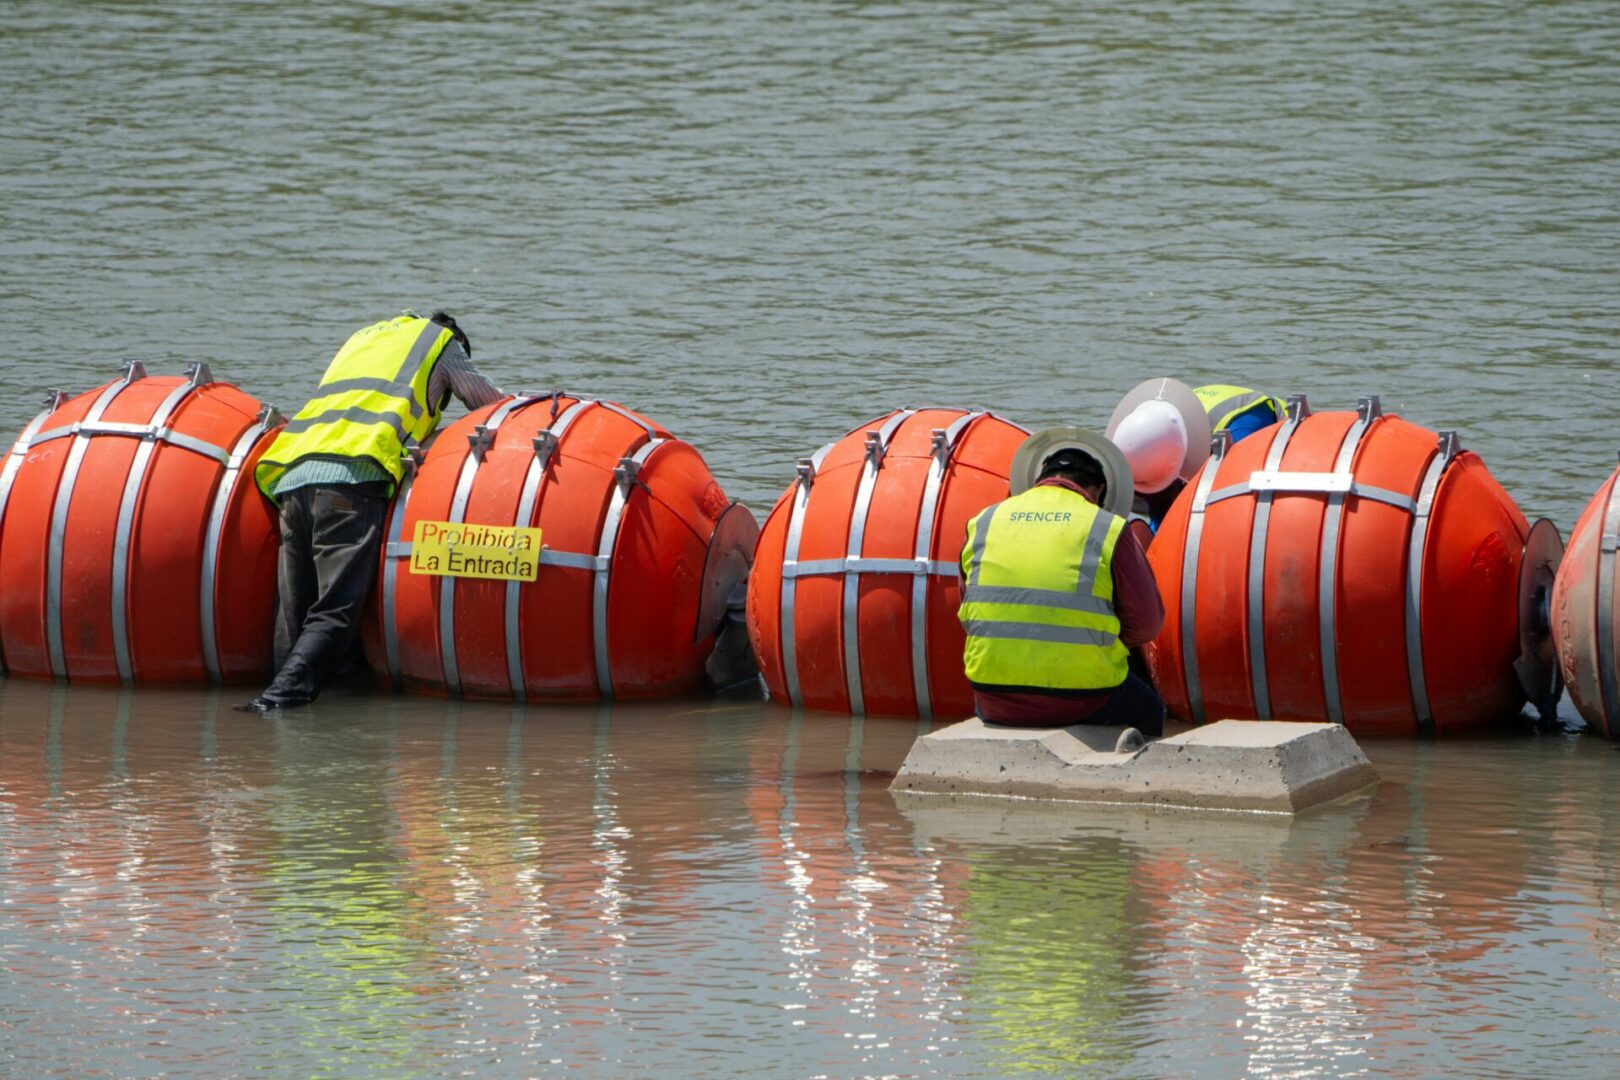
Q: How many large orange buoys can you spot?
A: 5